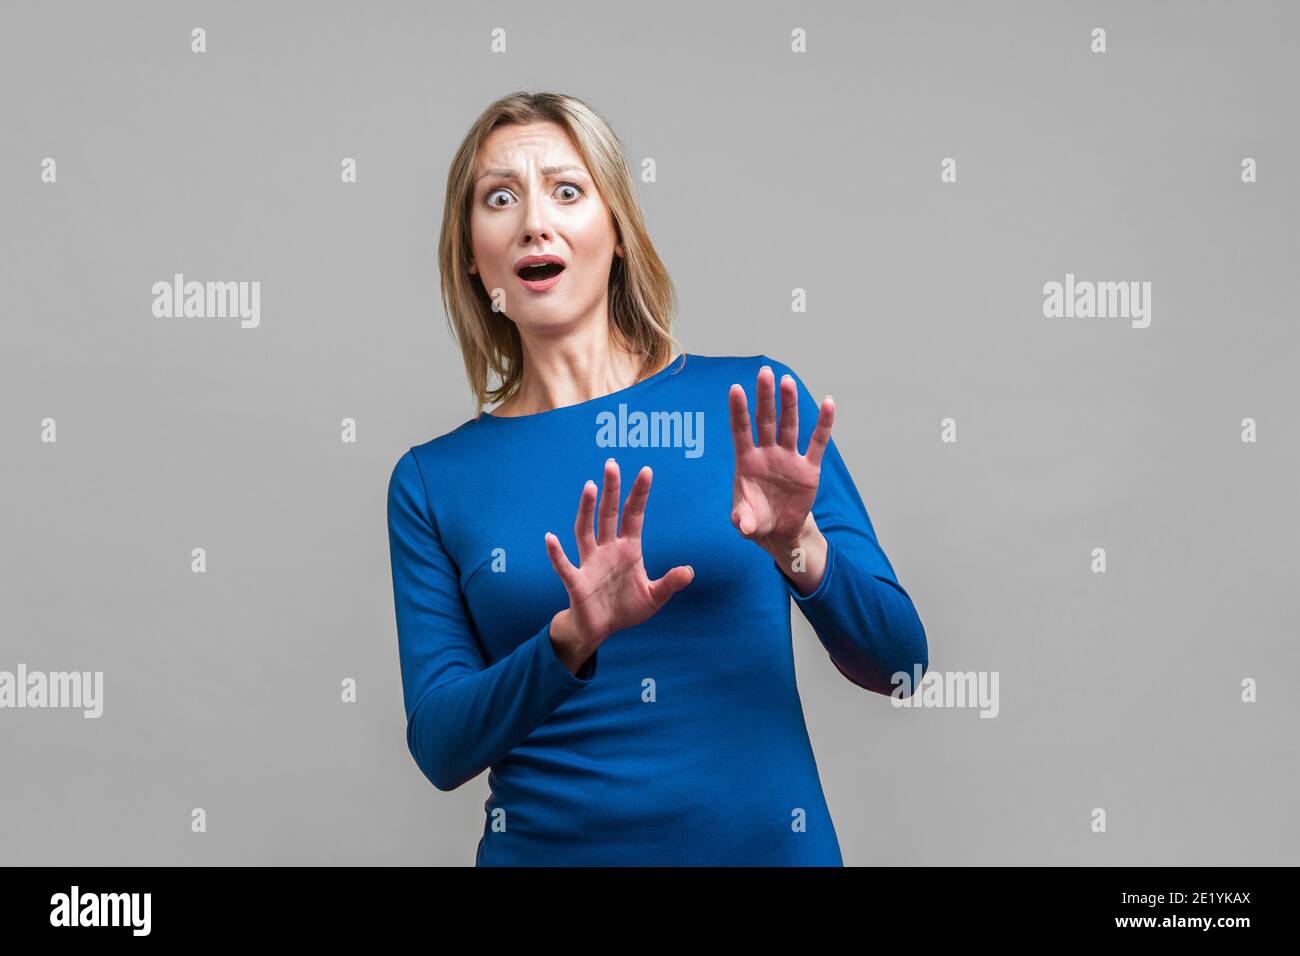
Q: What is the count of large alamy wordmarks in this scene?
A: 6